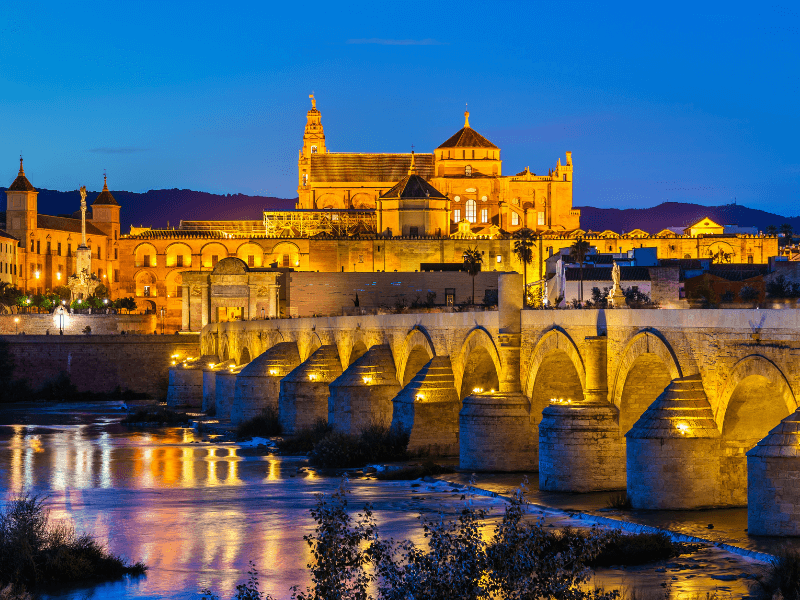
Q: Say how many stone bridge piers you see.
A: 11